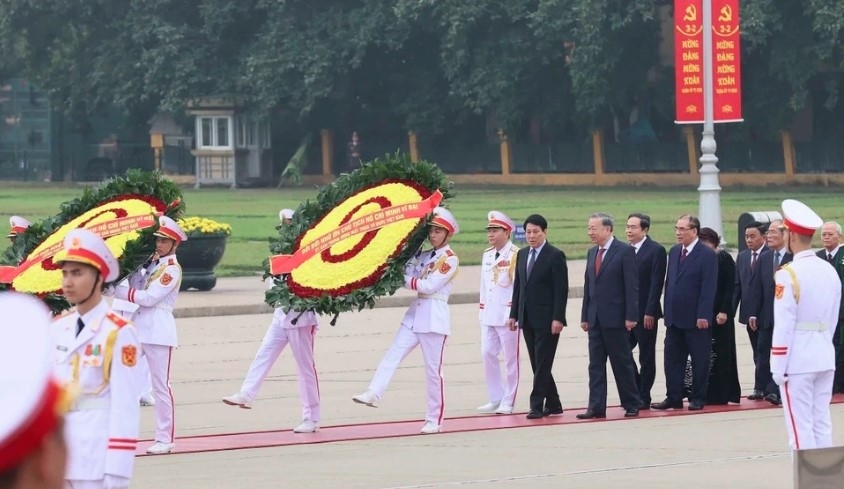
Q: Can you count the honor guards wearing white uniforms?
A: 8